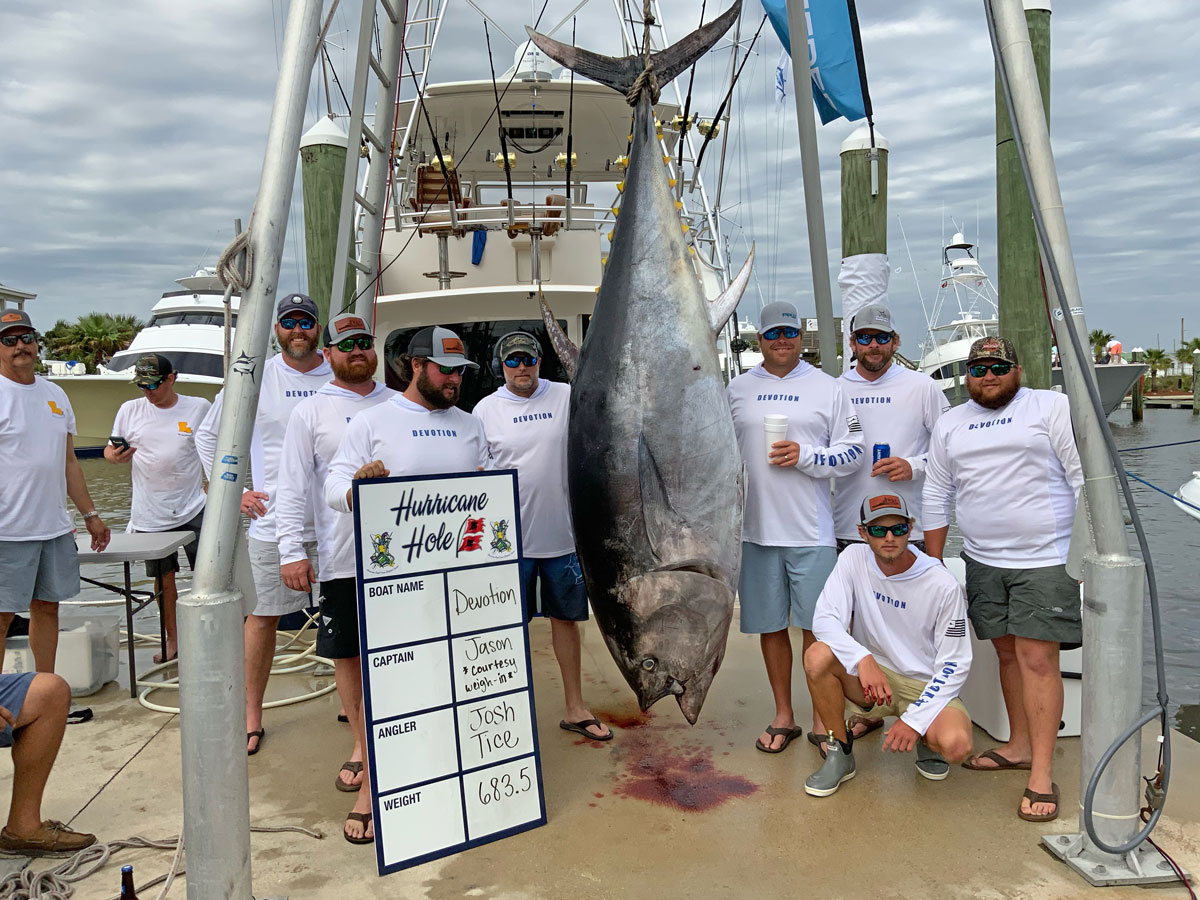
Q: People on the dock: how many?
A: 11